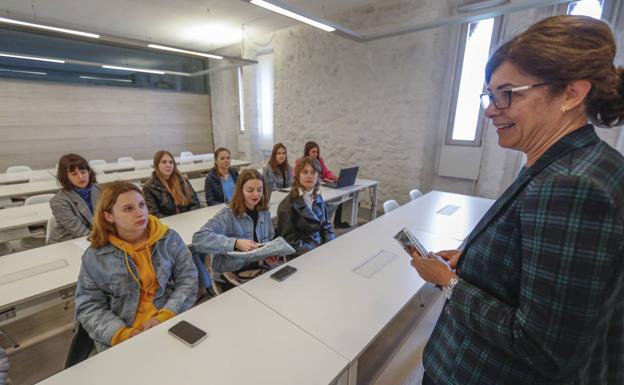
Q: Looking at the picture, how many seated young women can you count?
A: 8